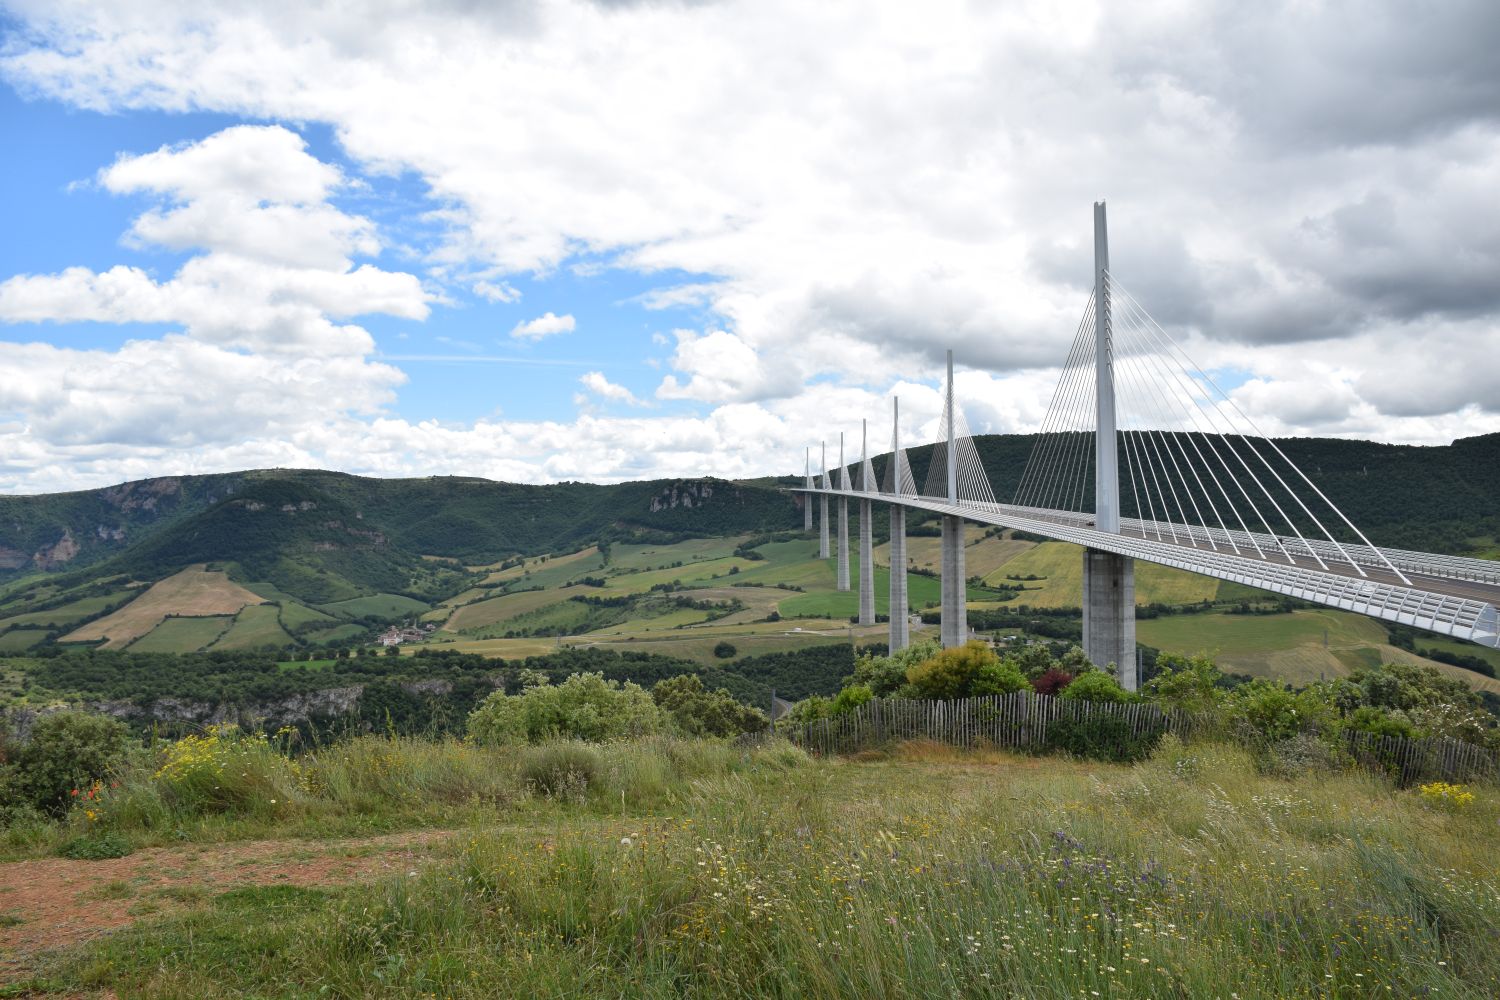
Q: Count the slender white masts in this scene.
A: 7